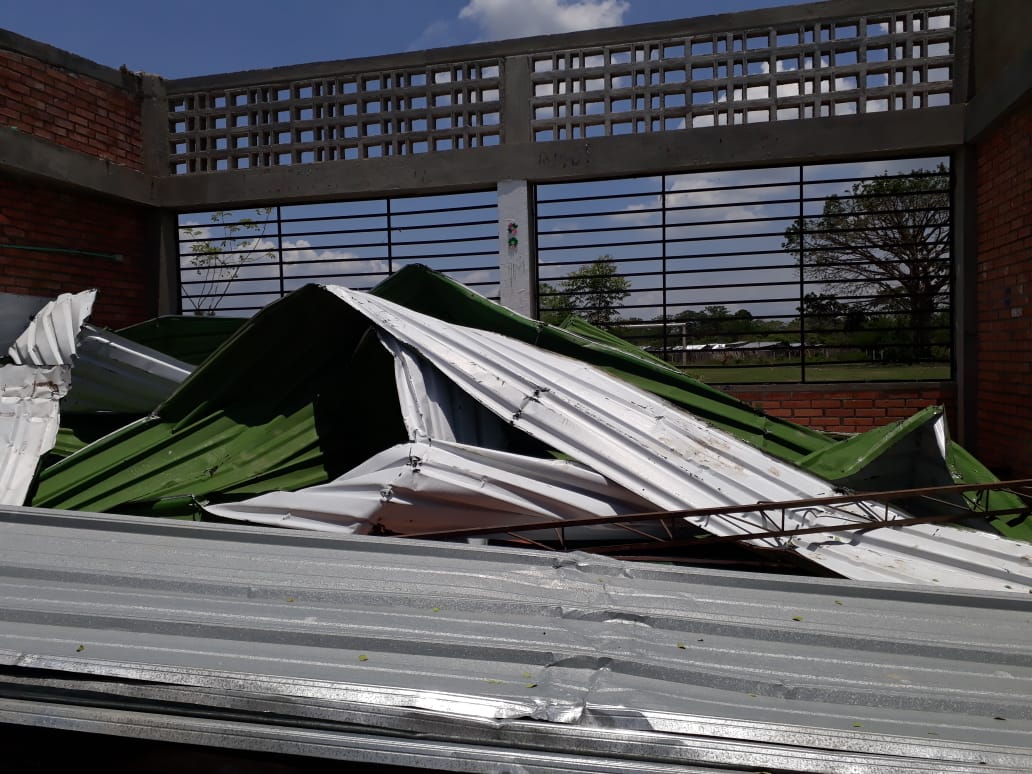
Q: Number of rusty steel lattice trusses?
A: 1